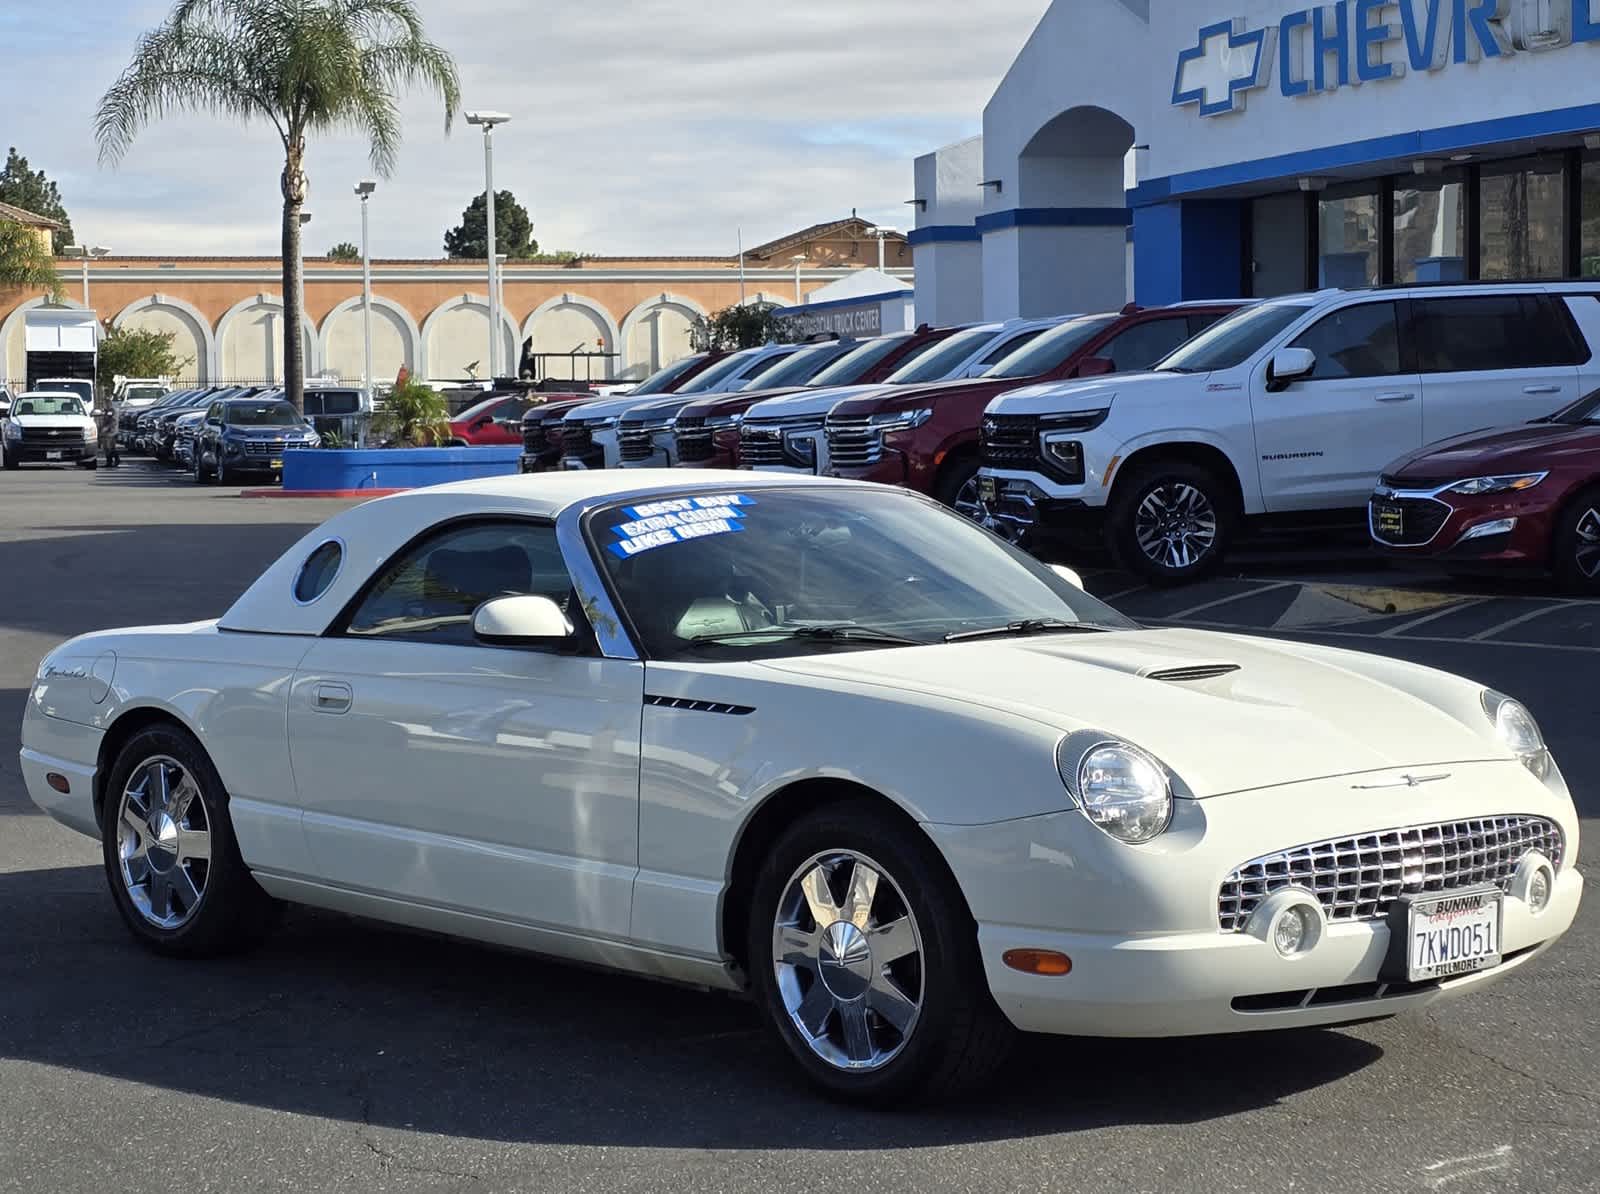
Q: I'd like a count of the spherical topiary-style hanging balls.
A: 0